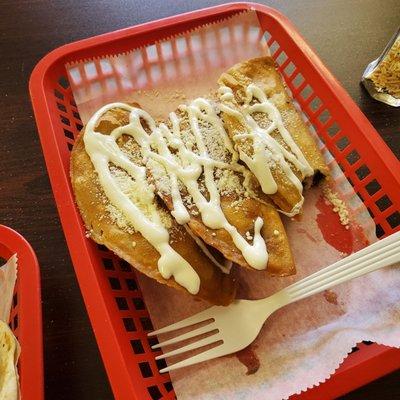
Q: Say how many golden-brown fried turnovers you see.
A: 3